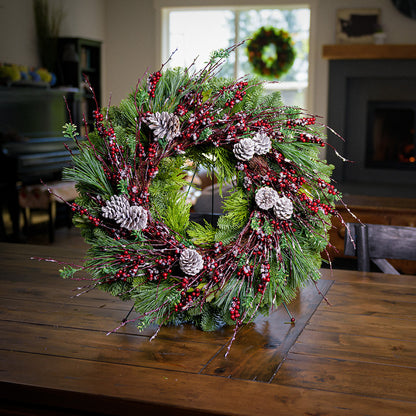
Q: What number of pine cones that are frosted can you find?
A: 8